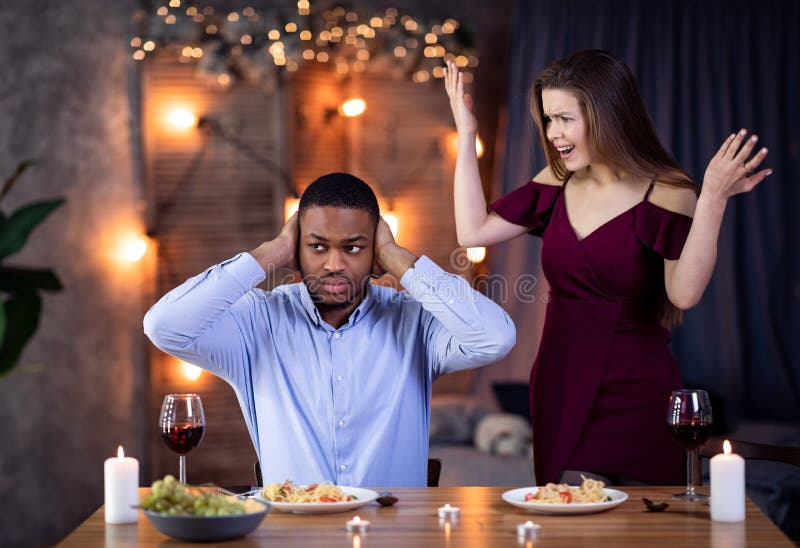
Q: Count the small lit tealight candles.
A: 3